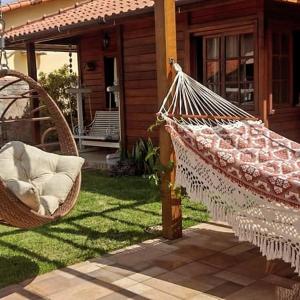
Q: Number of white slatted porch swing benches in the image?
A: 1